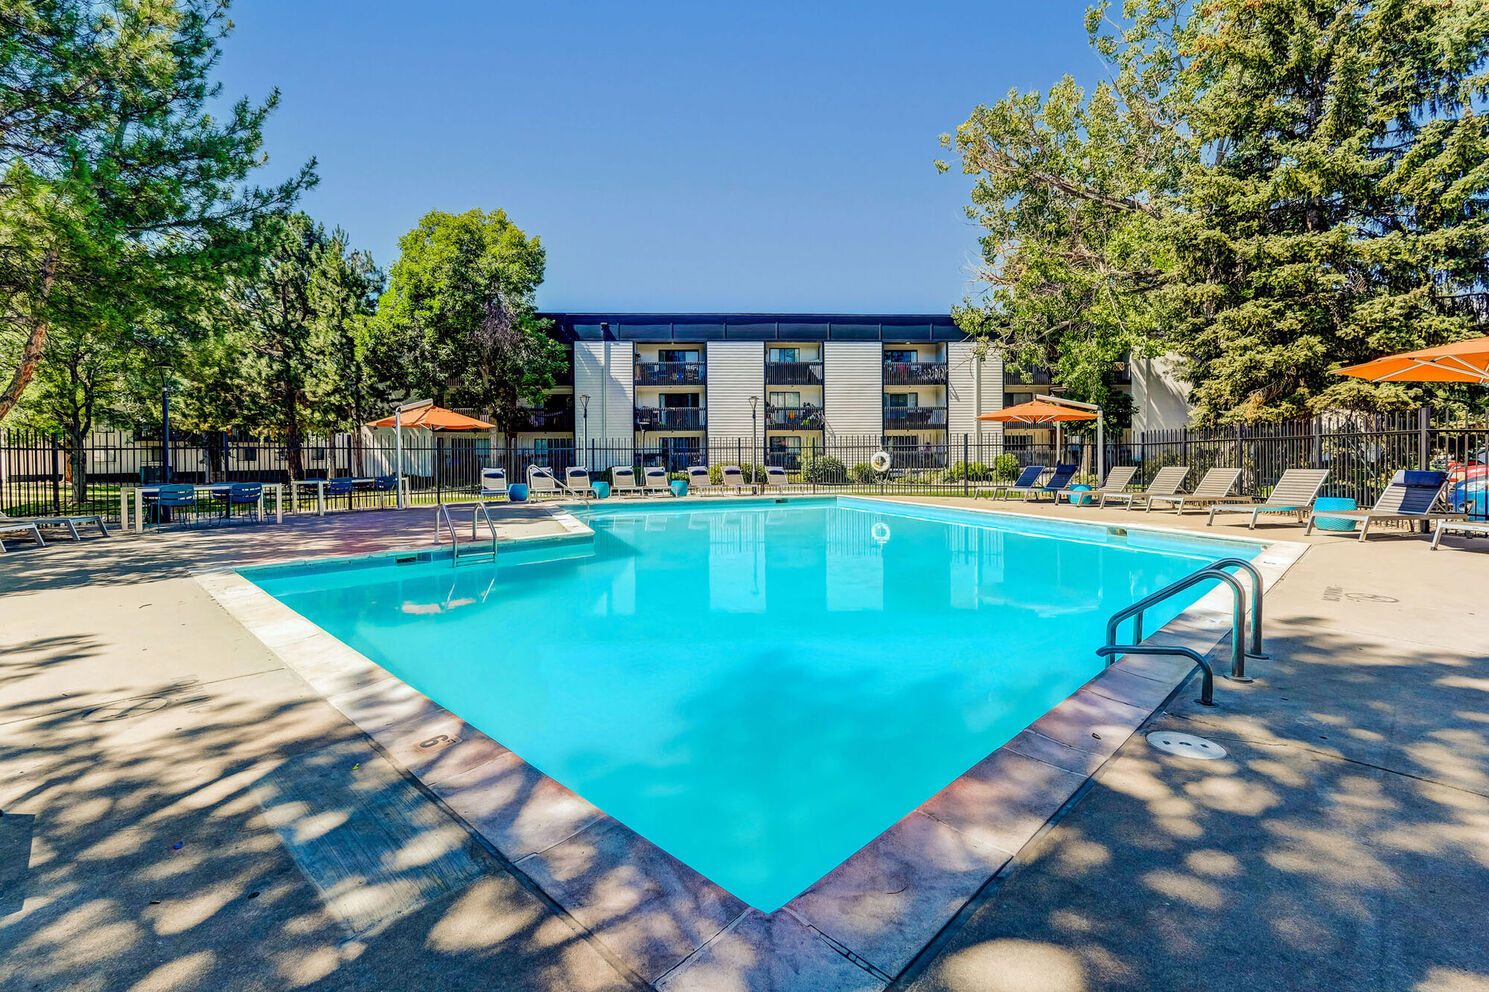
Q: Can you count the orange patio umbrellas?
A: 3